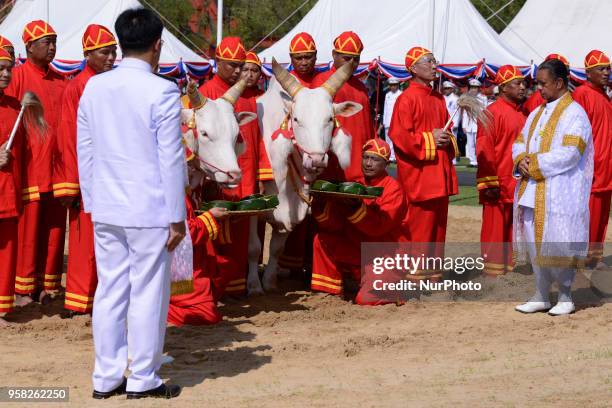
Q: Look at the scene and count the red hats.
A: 13